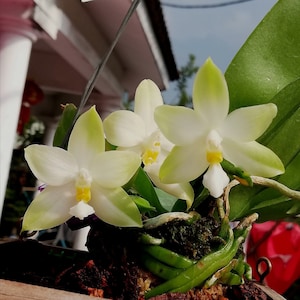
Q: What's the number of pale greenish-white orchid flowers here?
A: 3